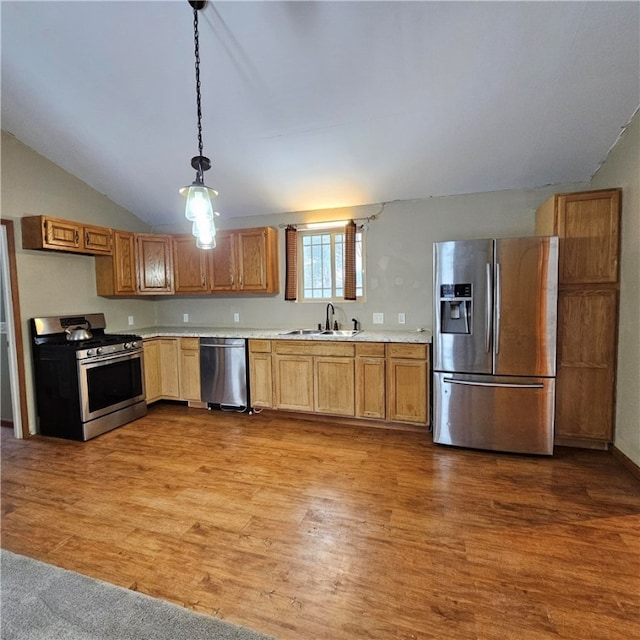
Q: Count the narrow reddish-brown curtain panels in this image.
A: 2